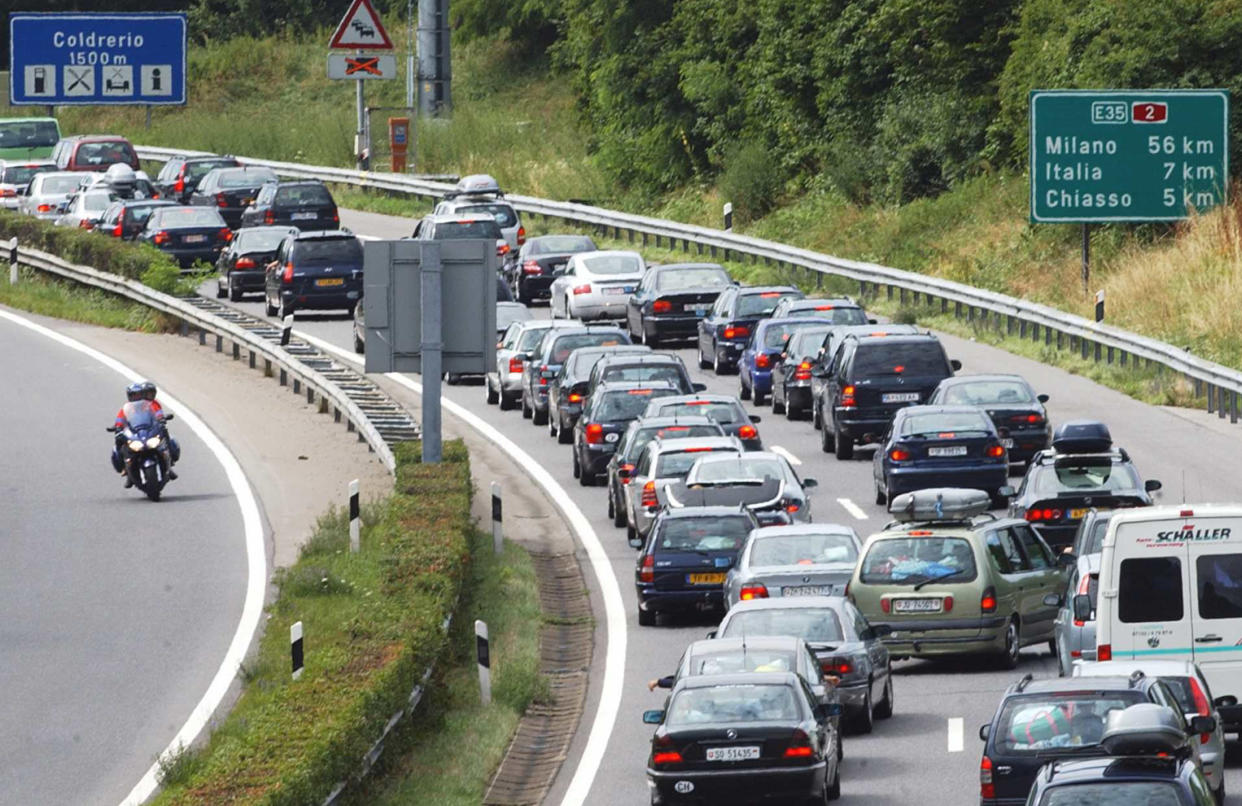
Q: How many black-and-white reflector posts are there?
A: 8